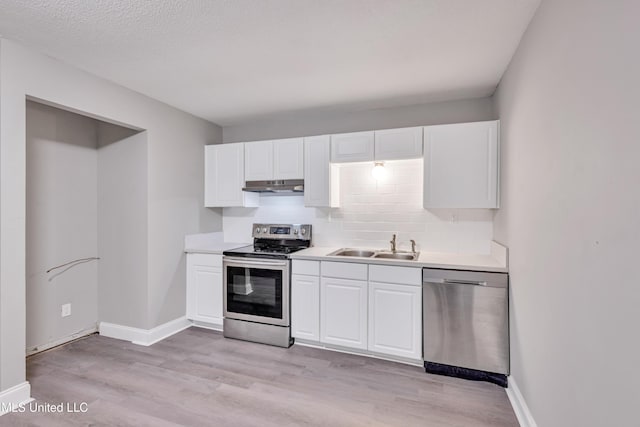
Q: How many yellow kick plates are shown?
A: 0